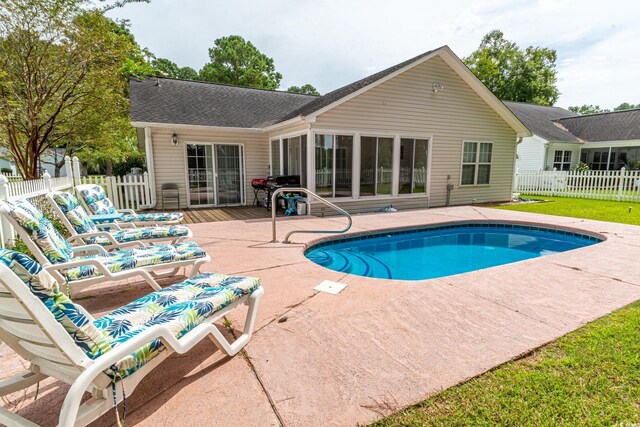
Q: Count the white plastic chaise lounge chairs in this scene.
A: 4